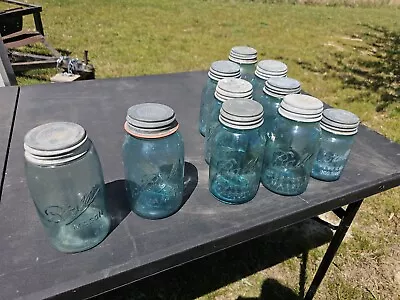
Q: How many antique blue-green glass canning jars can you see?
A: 10